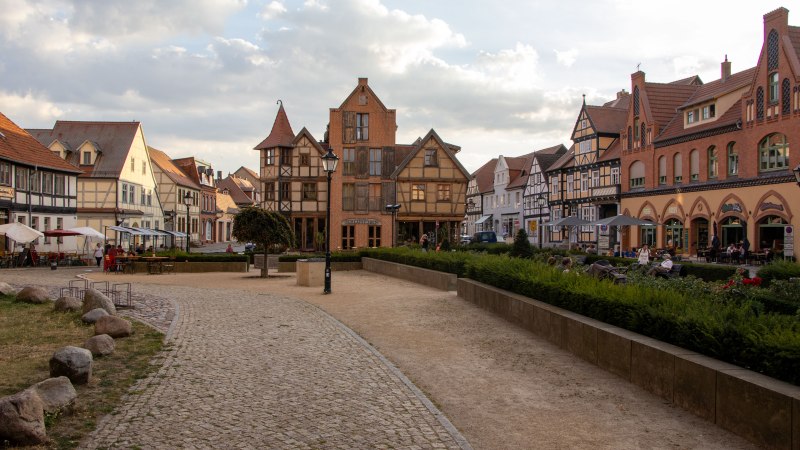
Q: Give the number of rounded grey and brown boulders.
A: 10